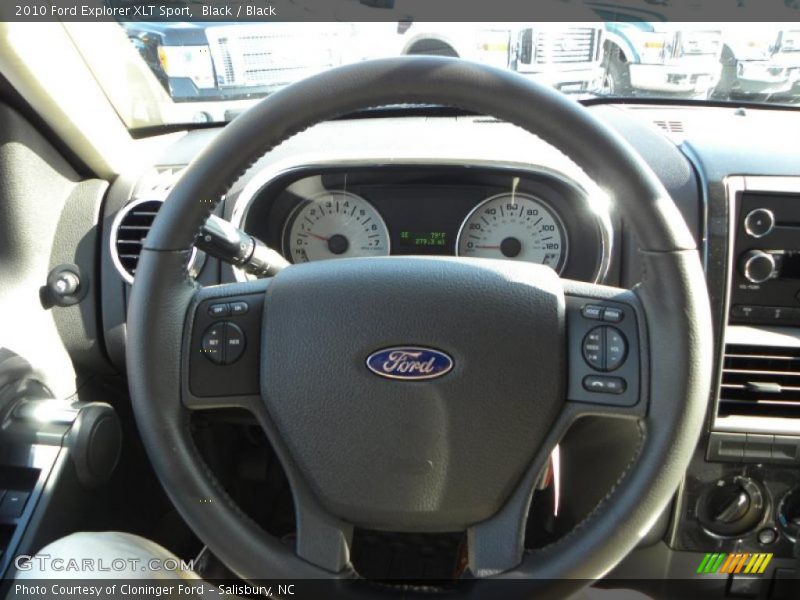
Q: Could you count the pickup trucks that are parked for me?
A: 4